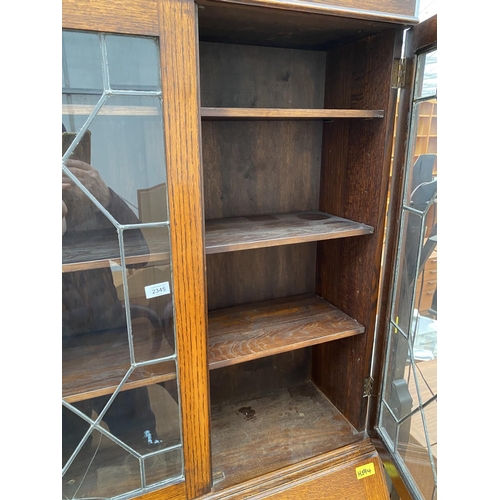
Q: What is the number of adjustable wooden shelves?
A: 3